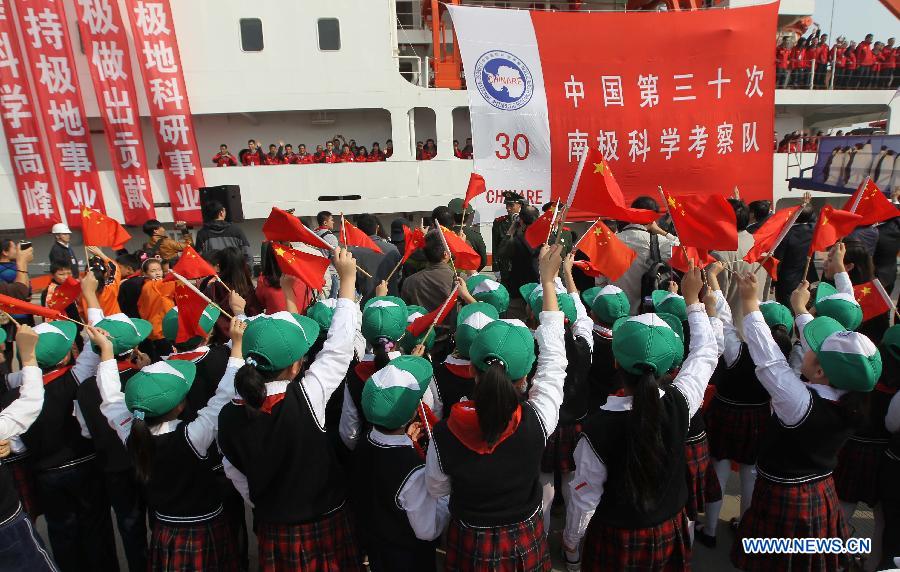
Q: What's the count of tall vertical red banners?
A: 4